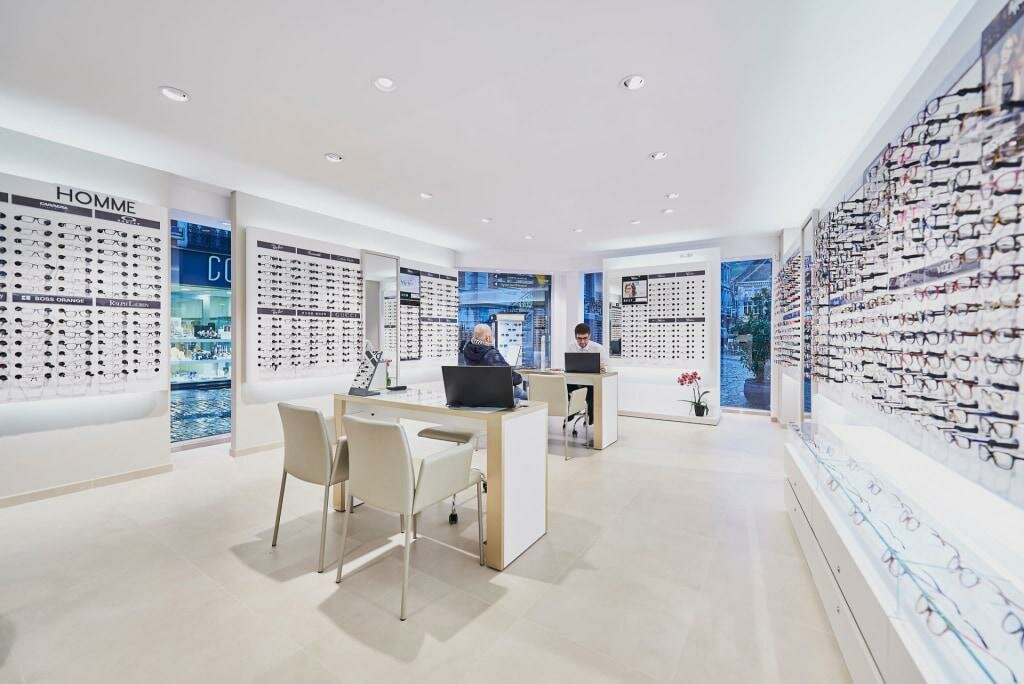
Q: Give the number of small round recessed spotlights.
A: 12